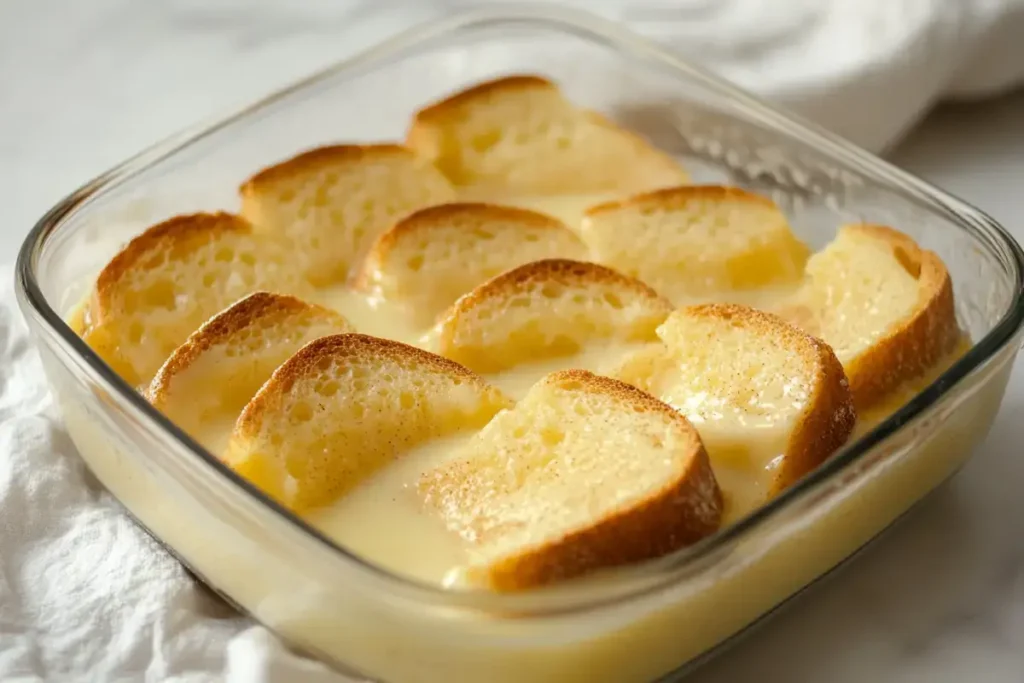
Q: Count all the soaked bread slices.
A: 11